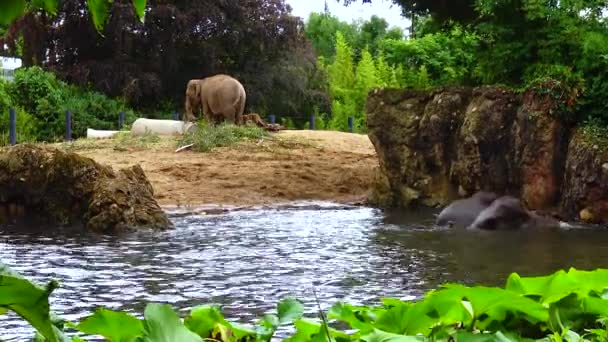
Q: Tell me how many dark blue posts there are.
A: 7